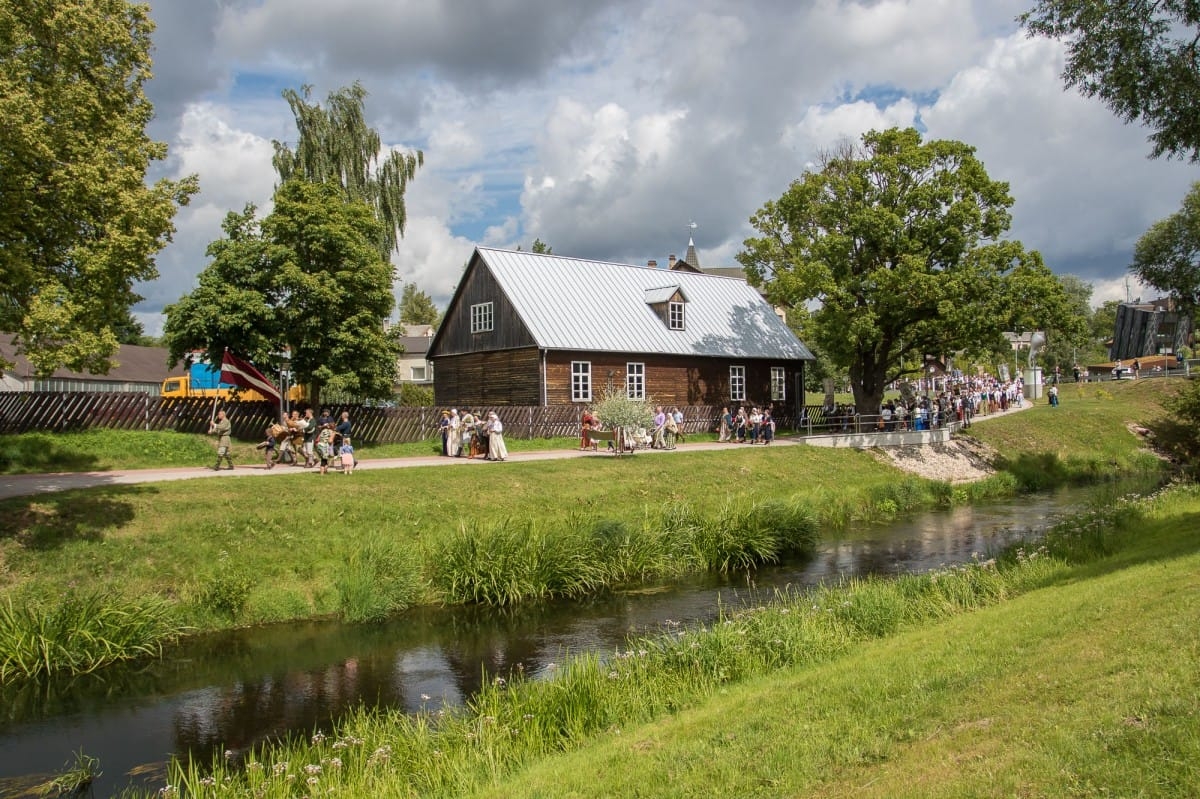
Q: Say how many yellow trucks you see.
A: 1